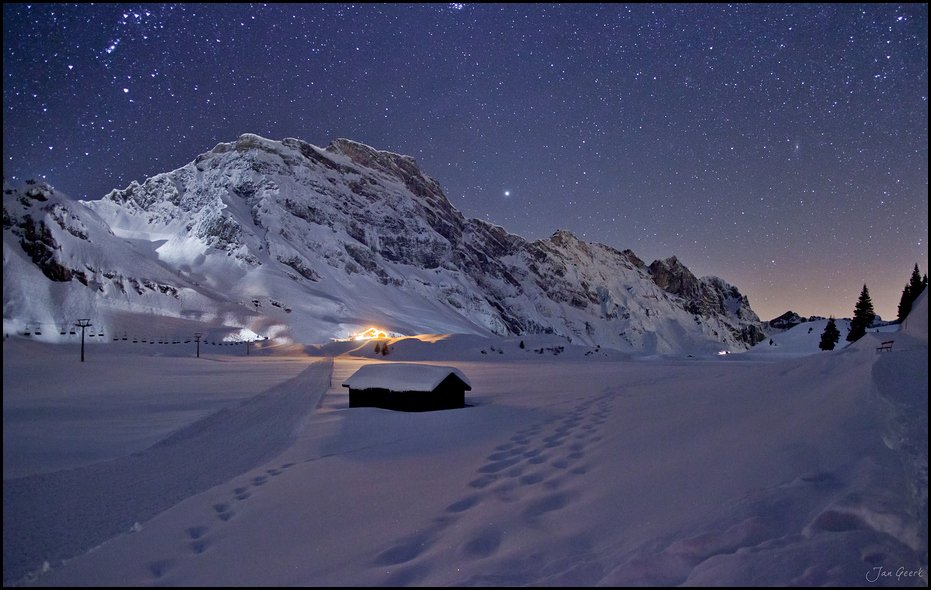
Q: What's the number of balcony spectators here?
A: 0